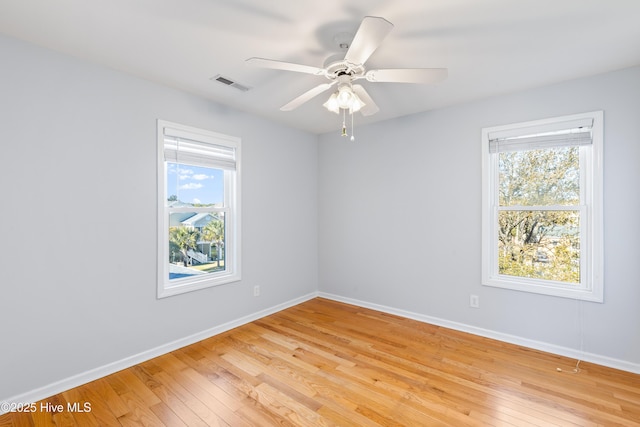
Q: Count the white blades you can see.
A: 5